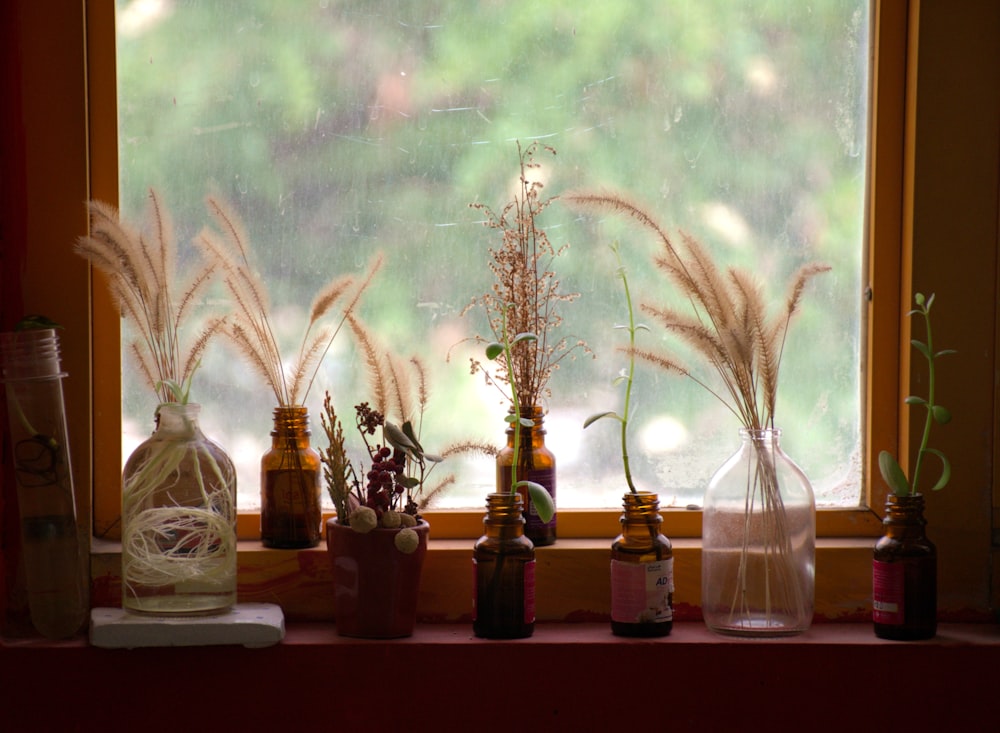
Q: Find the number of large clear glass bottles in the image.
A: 2